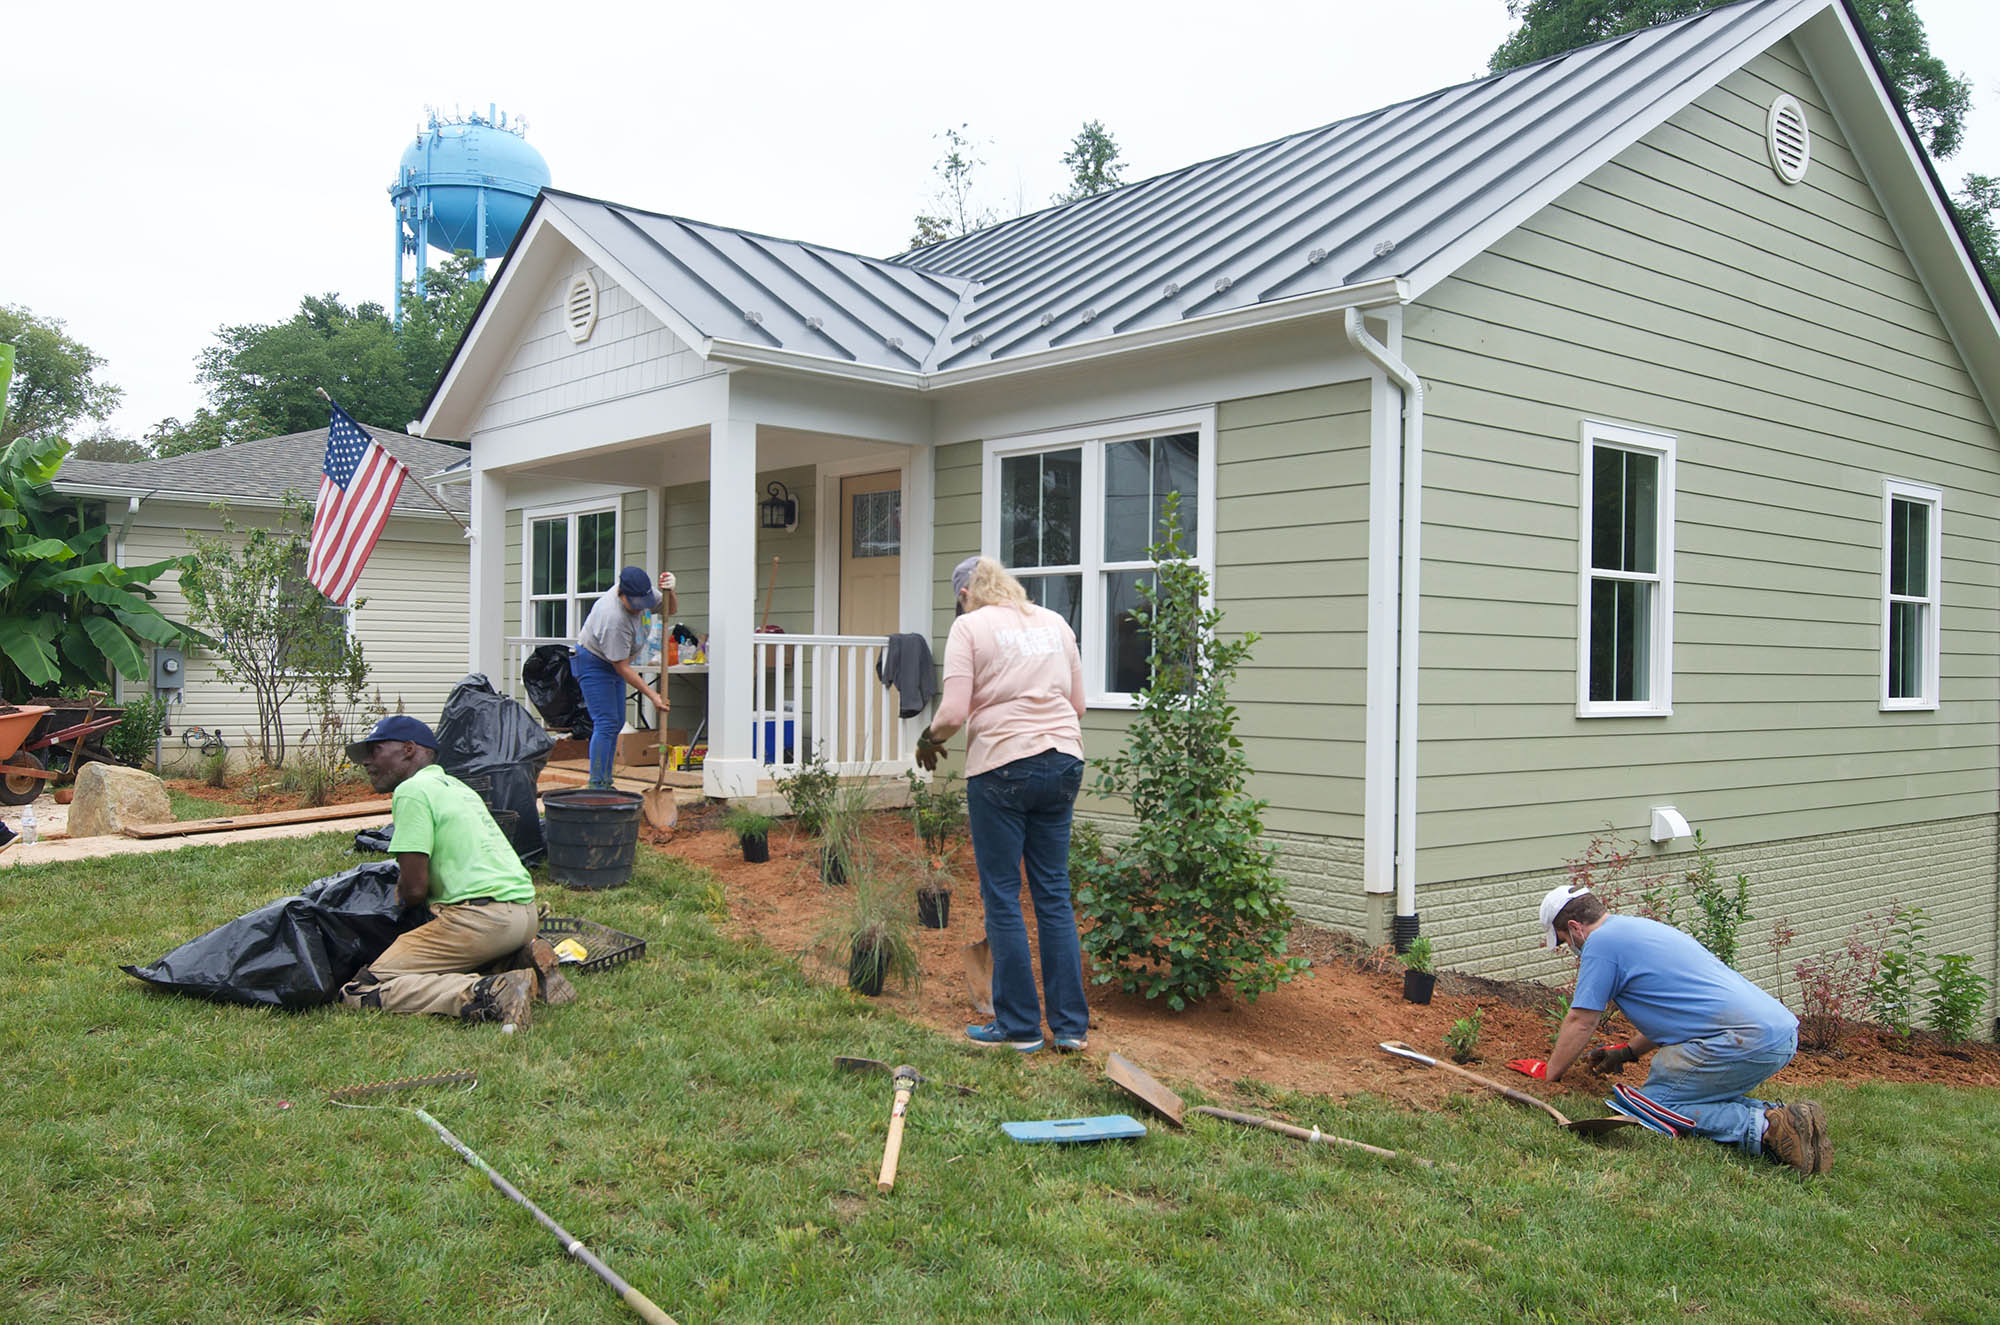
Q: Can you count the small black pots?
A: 5